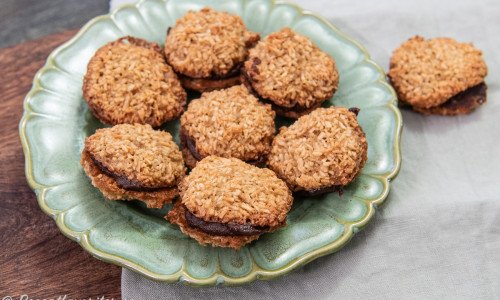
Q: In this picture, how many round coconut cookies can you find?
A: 8